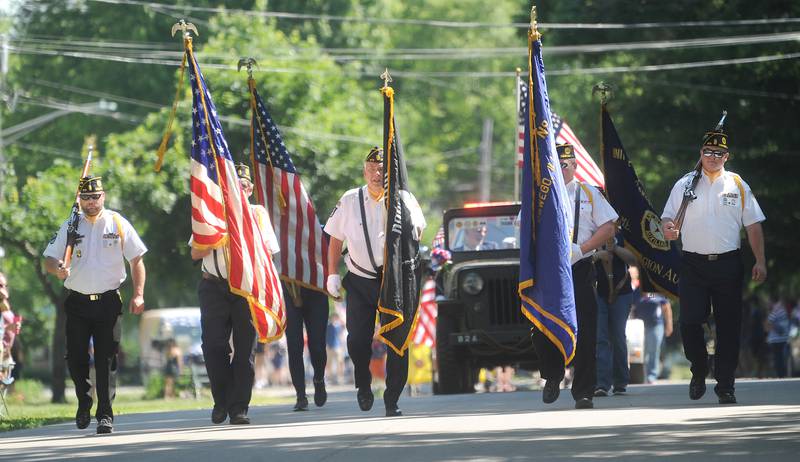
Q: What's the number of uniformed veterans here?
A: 5